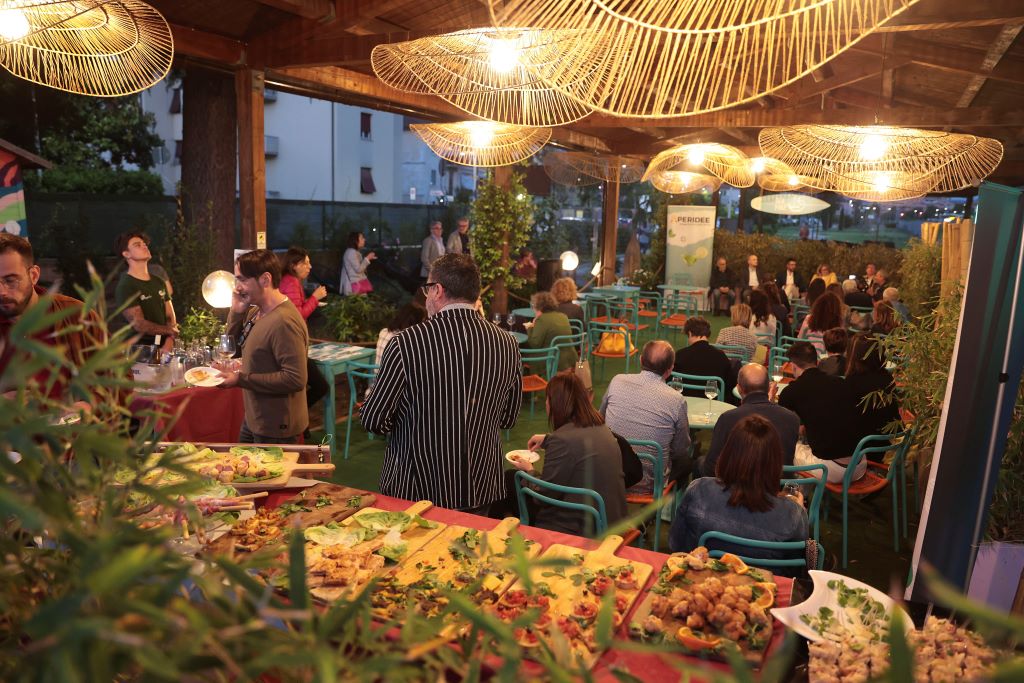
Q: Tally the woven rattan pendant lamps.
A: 11